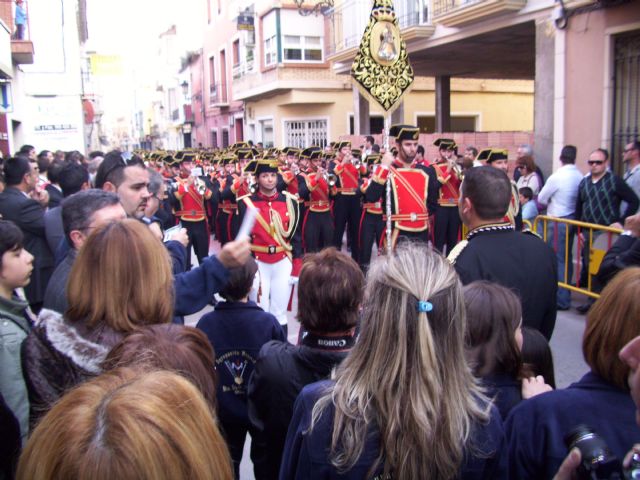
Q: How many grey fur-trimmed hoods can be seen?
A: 1